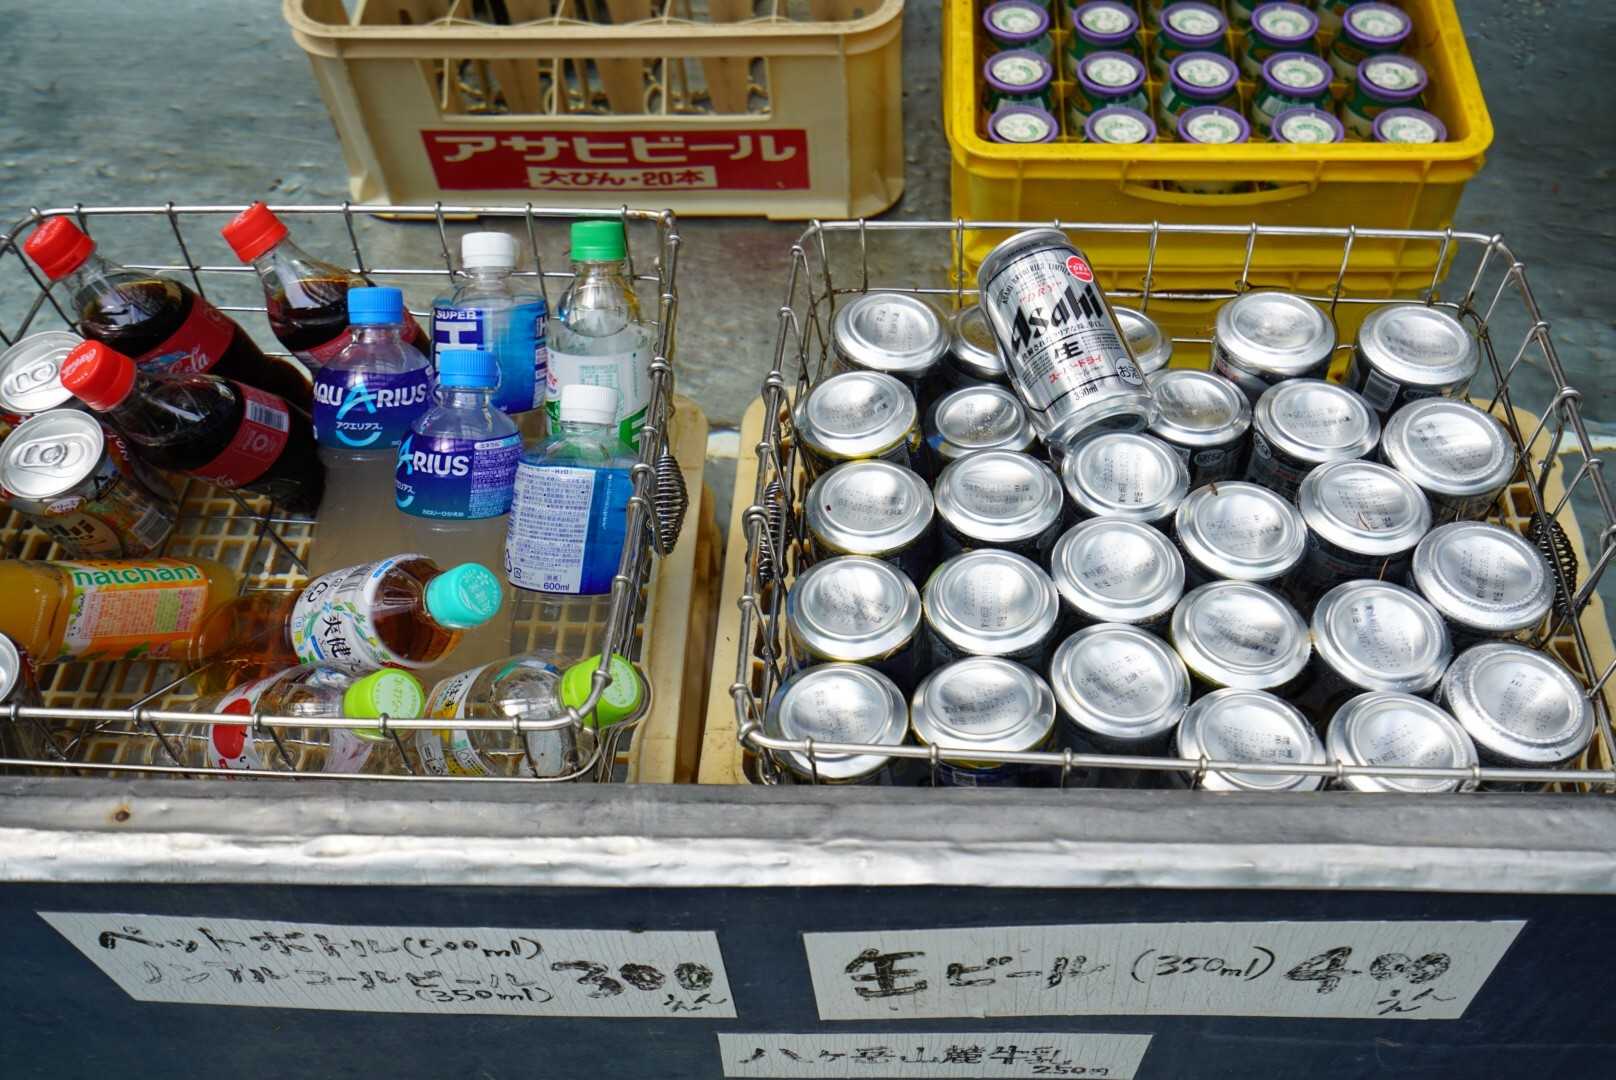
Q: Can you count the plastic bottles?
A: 12